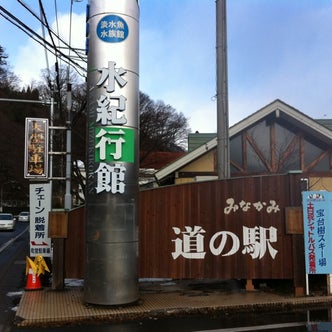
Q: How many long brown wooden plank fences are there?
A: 1